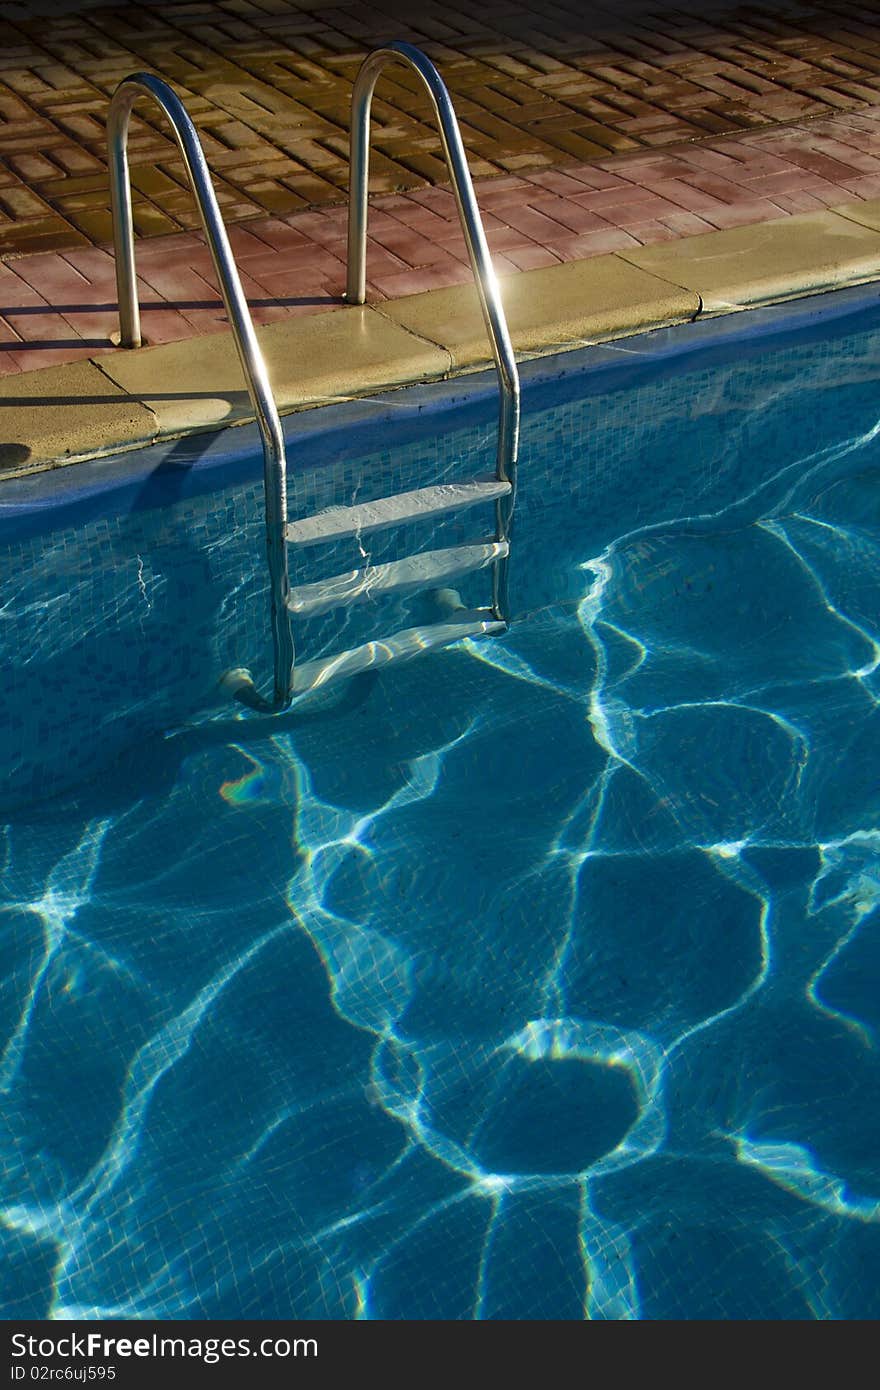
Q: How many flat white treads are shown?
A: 3